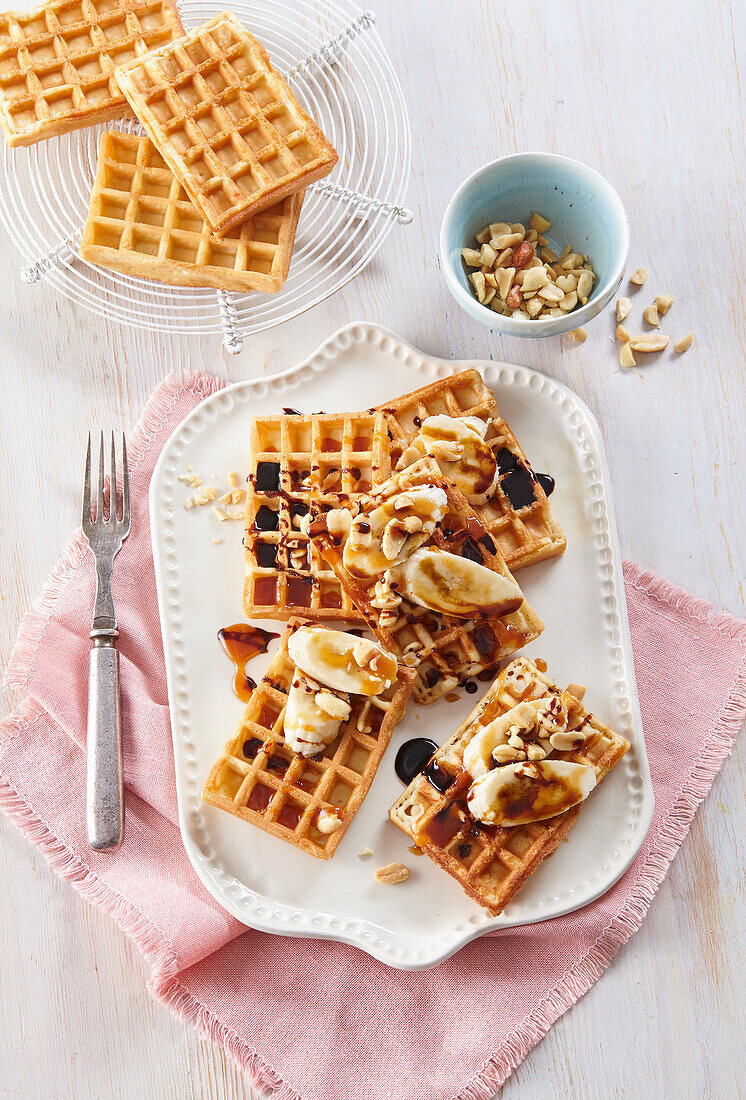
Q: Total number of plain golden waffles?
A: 3